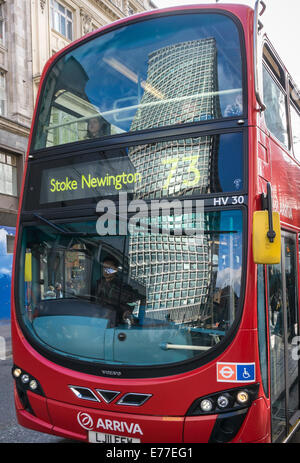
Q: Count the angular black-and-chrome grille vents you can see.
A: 3